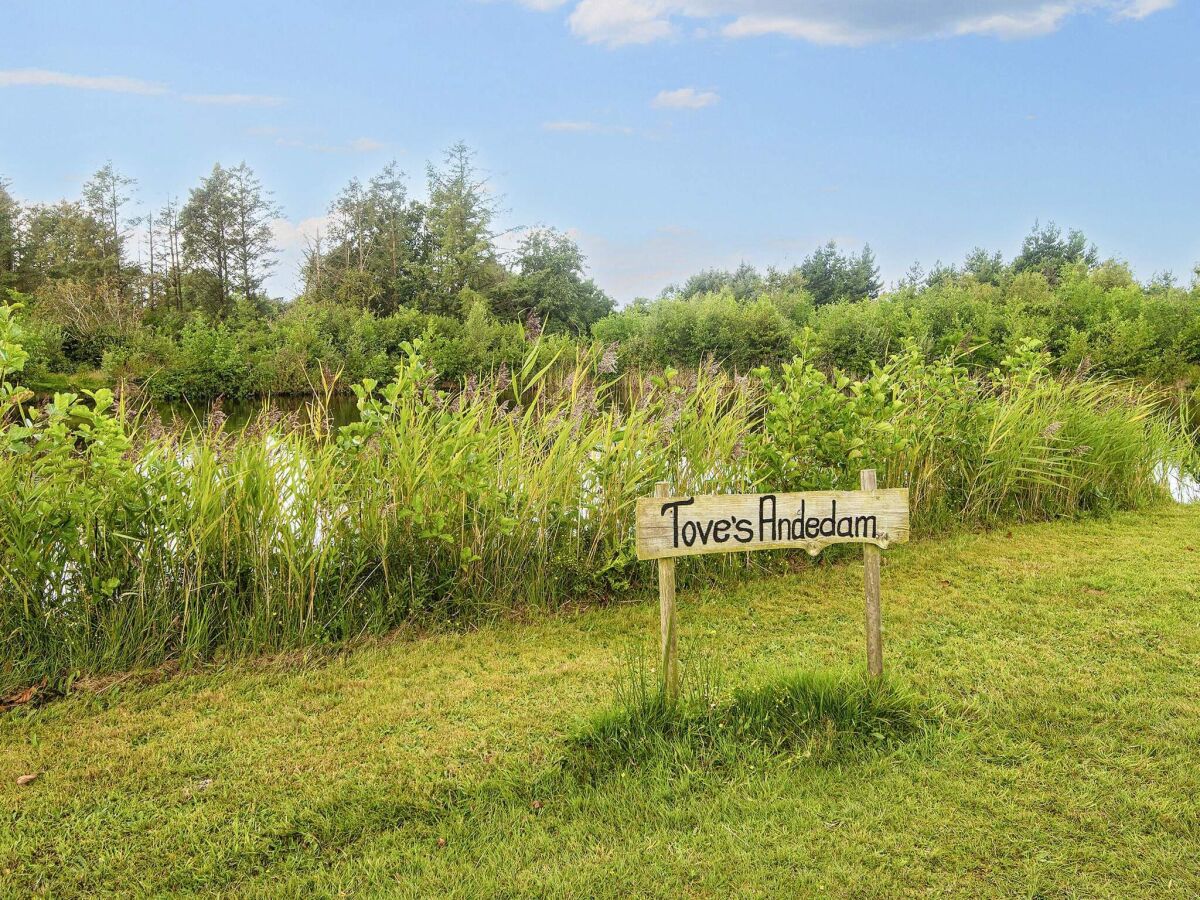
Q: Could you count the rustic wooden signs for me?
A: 1